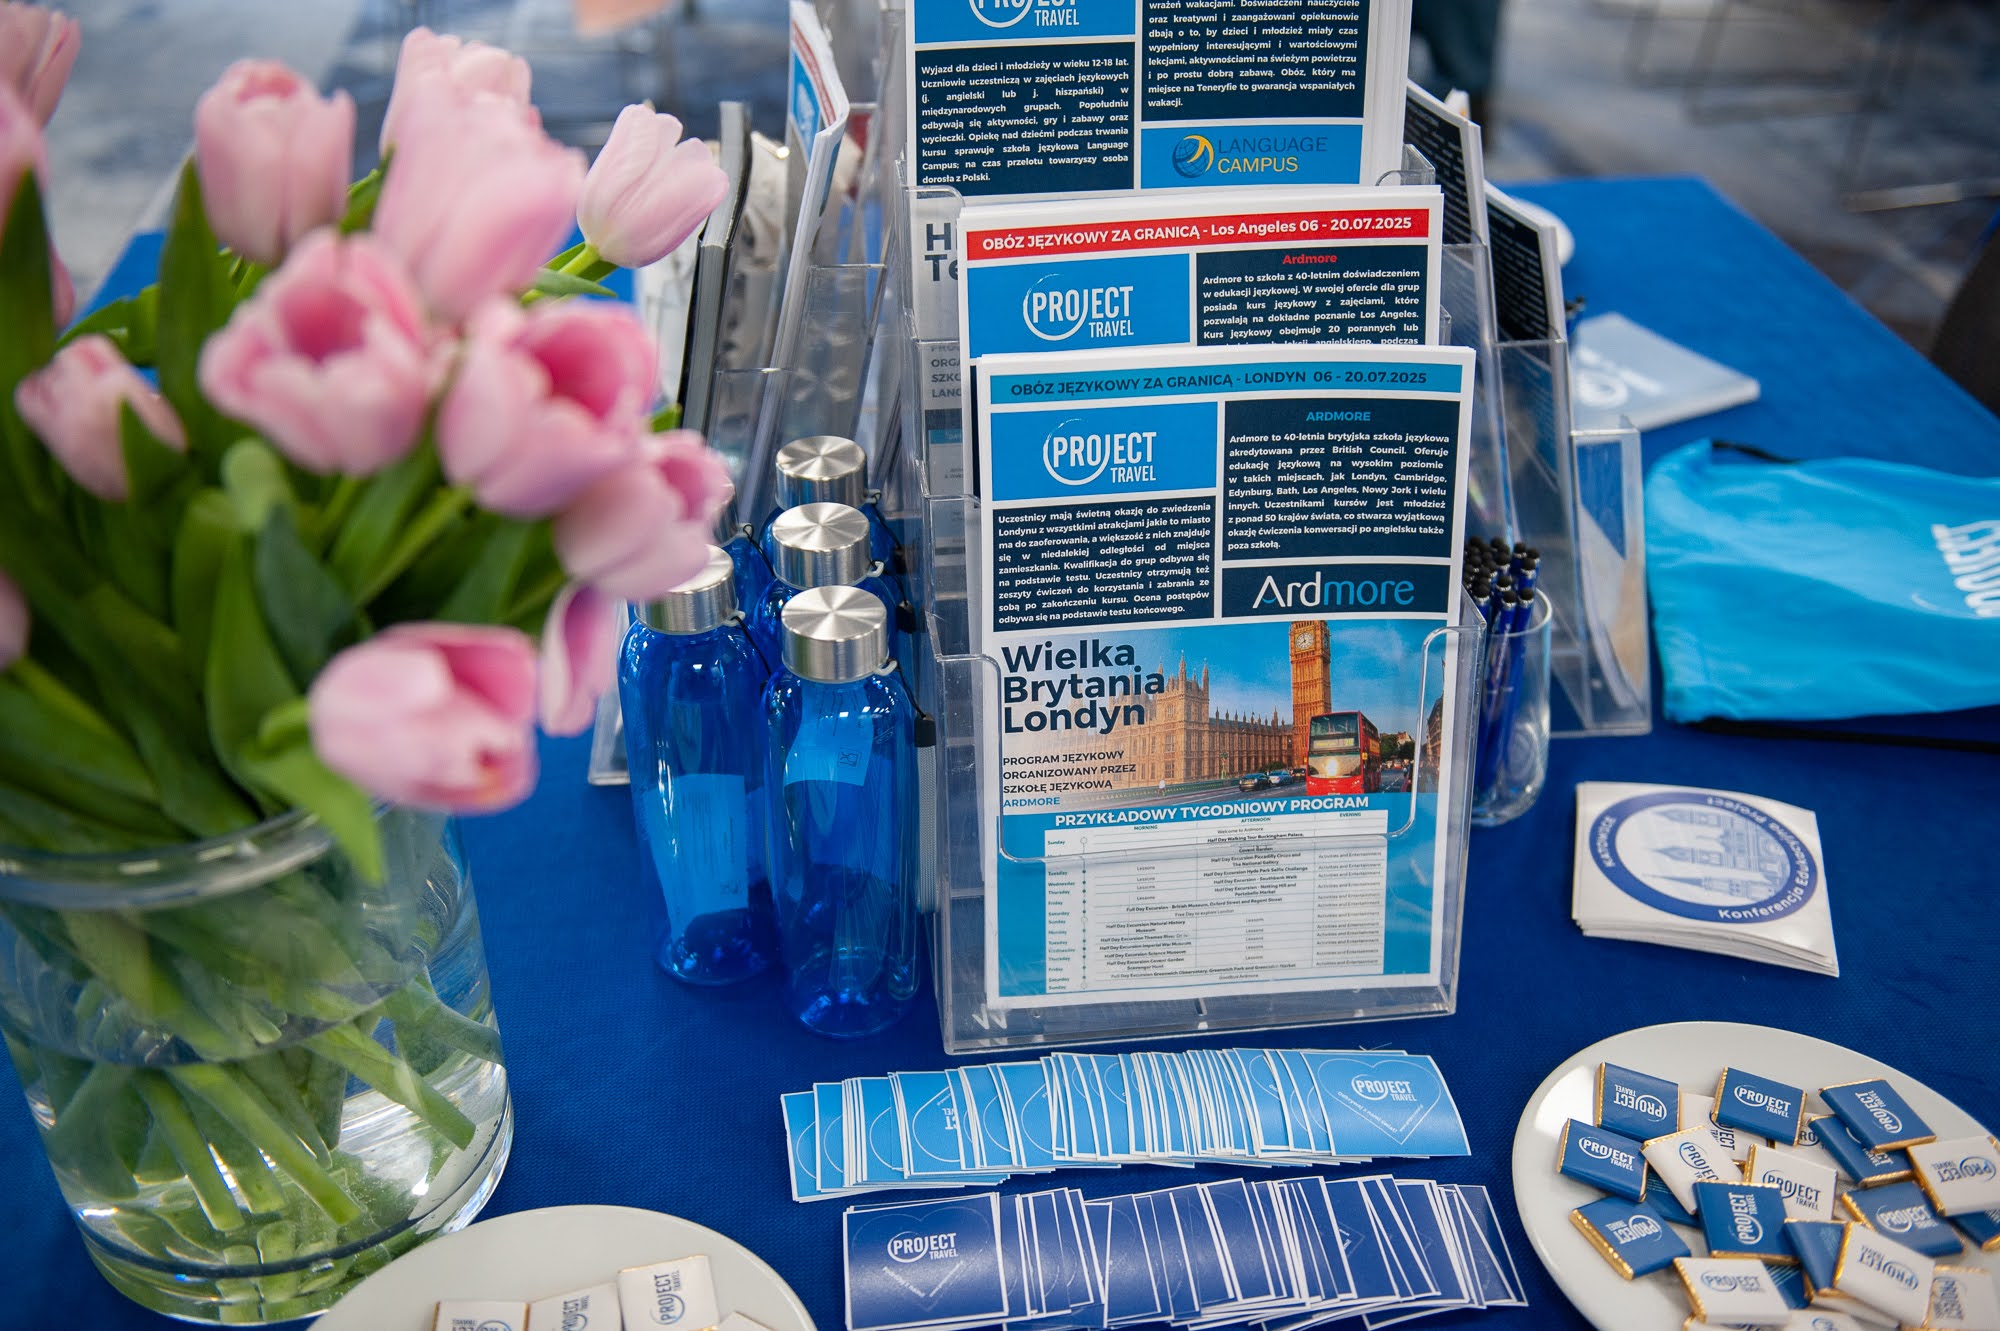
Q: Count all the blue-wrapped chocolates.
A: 12